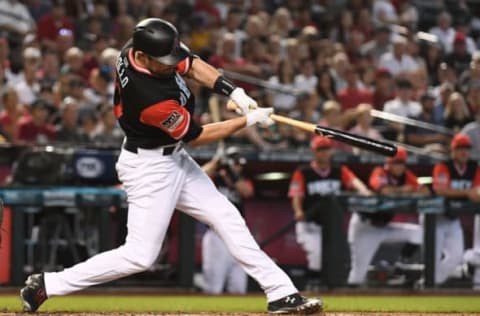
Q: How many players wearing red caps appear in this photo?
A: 3